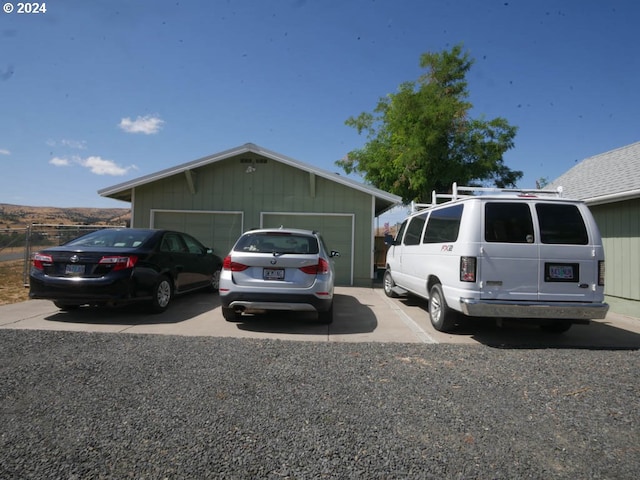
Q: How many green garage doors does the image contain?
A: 2